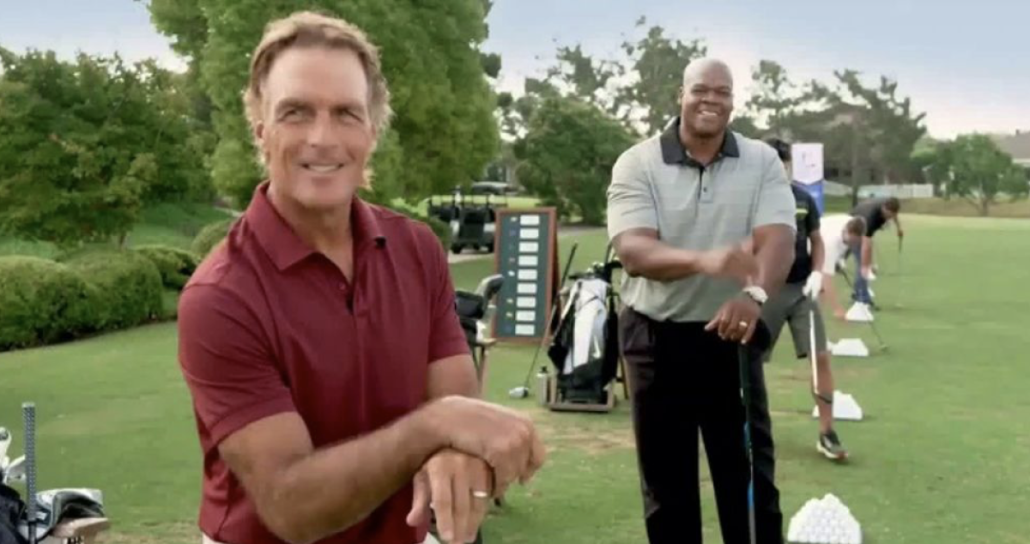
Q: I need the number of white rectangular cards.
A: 9